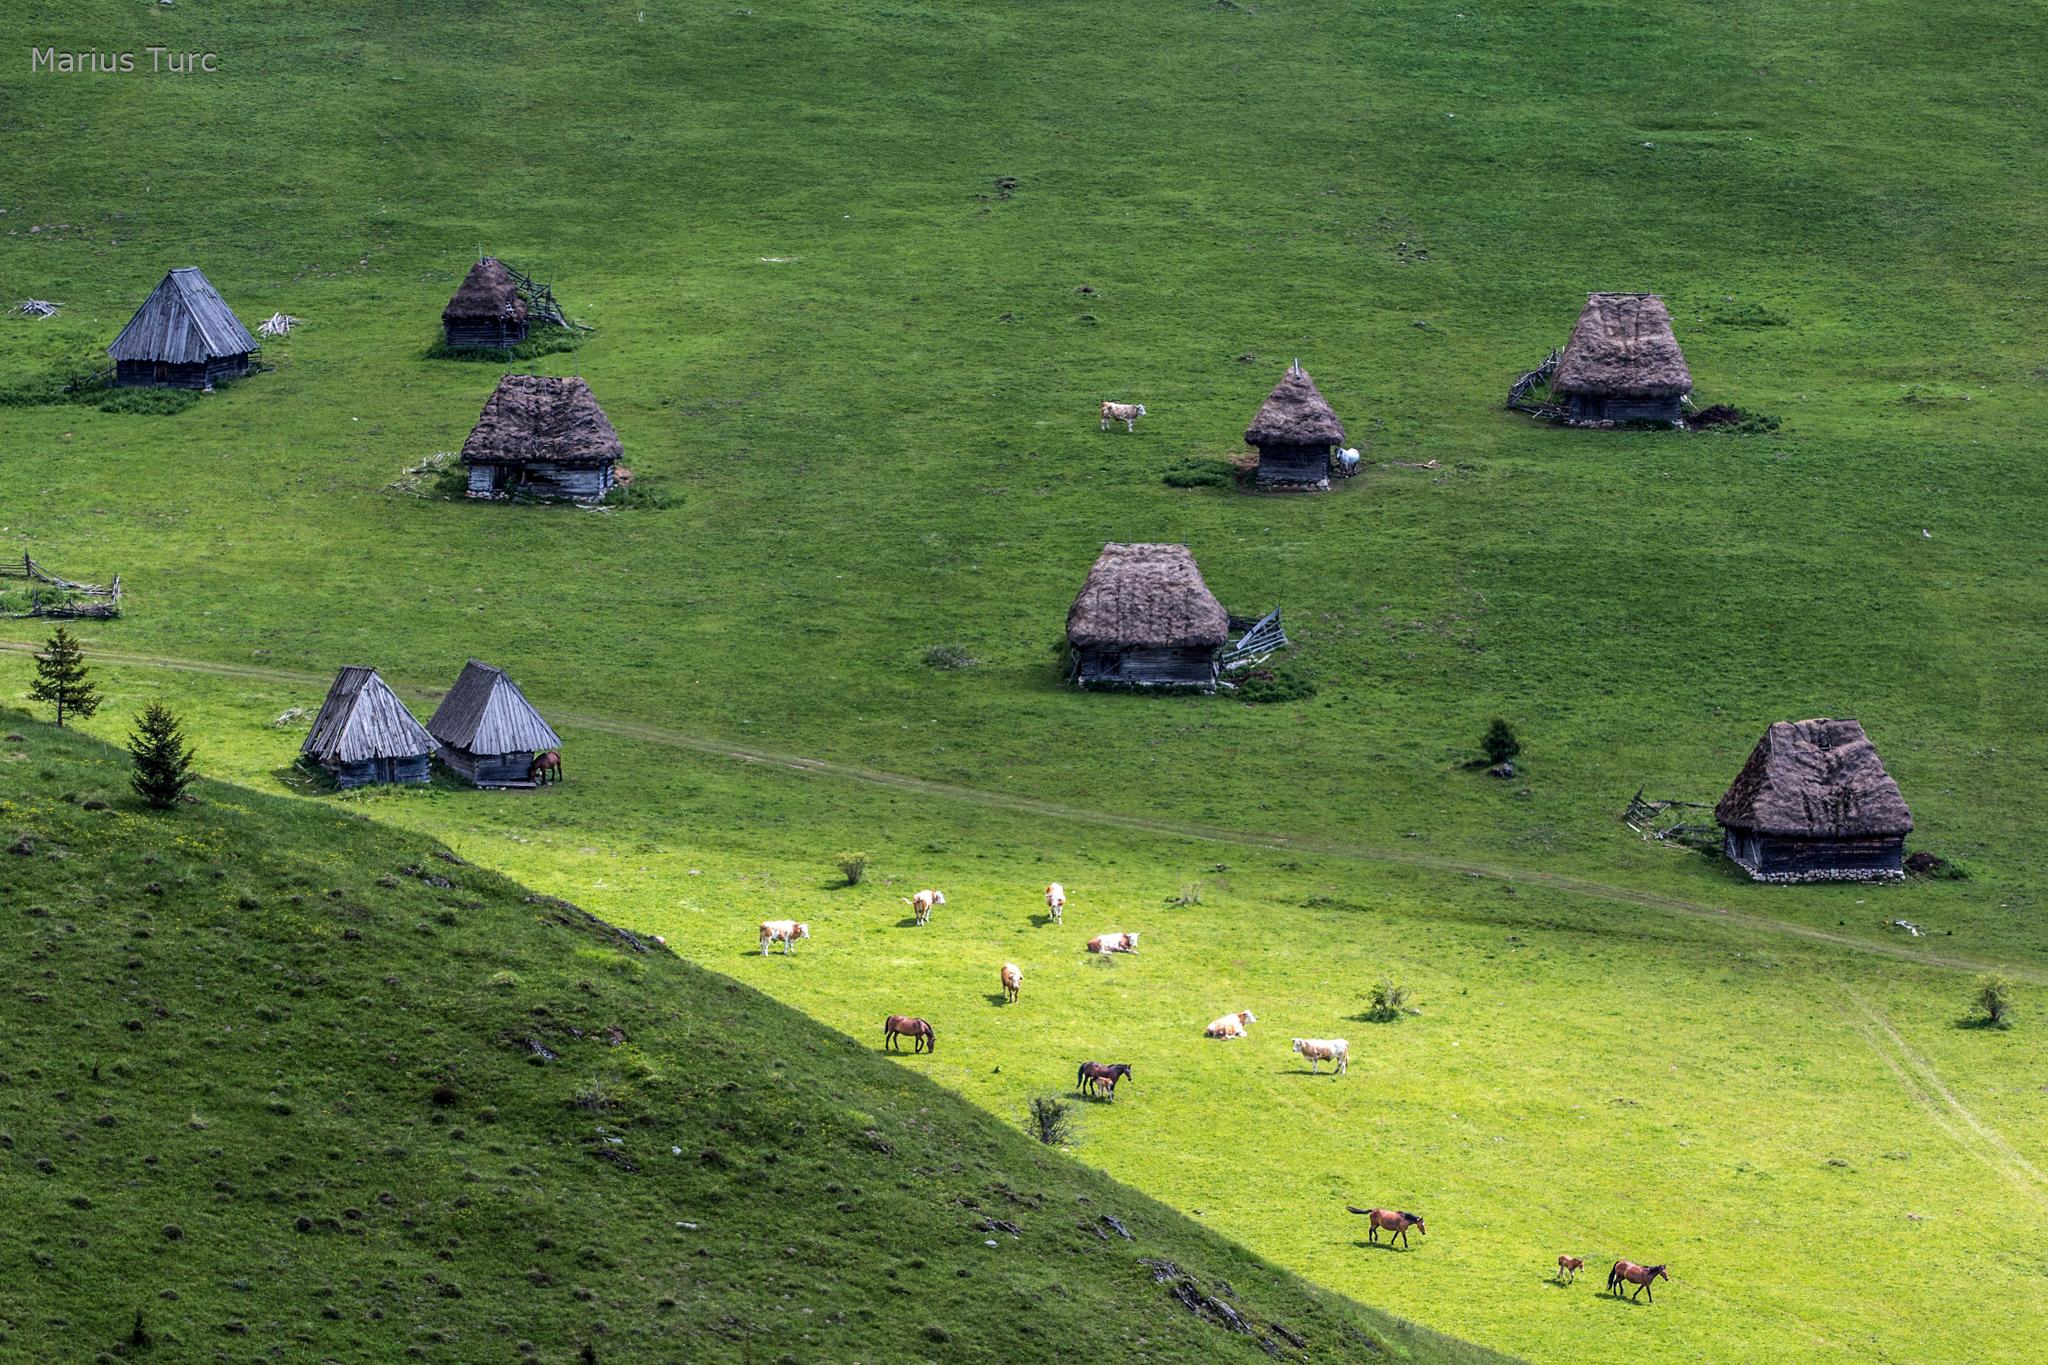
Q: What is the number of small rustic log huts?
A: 9